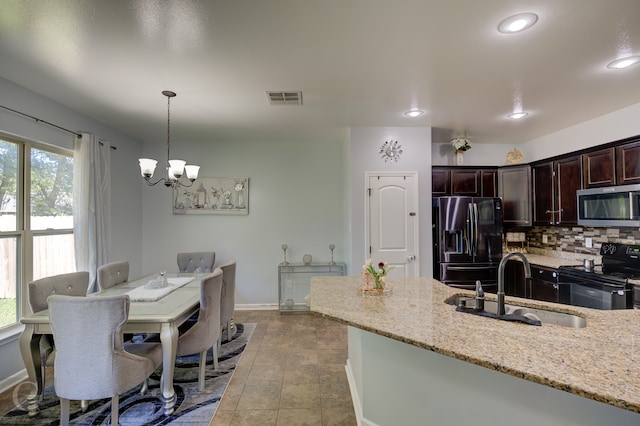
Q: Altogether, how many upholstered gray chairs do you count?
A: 6